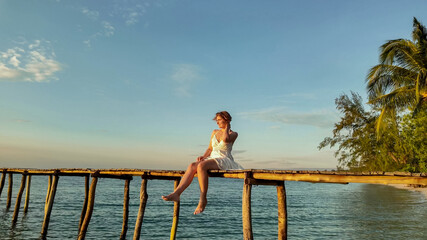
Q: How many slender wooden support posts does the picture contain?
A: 13